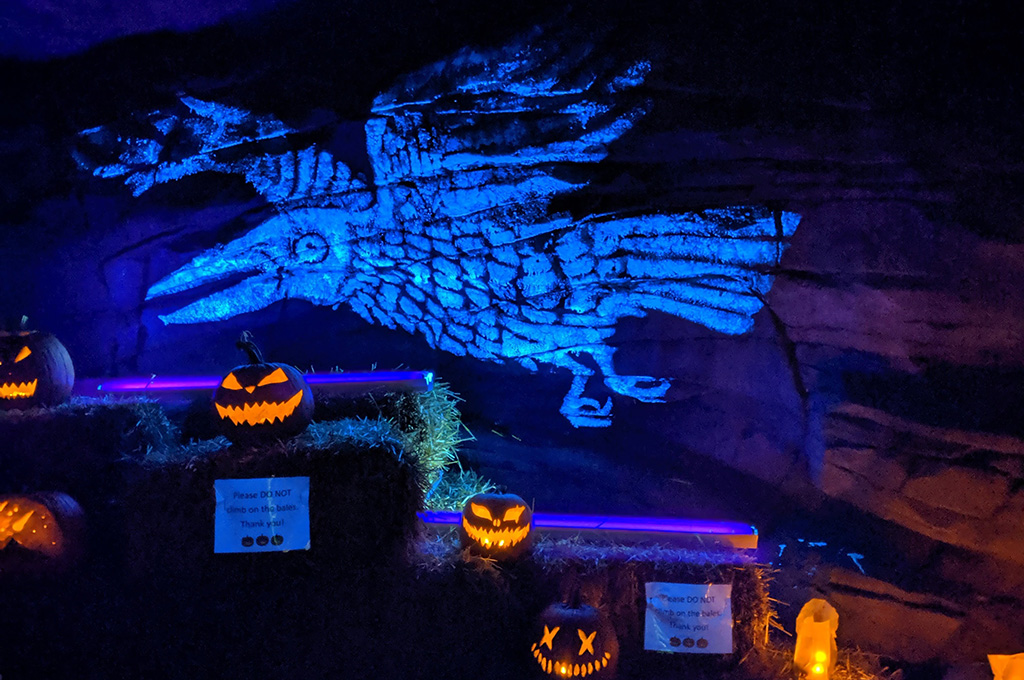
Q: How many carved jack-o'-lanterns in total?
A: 5